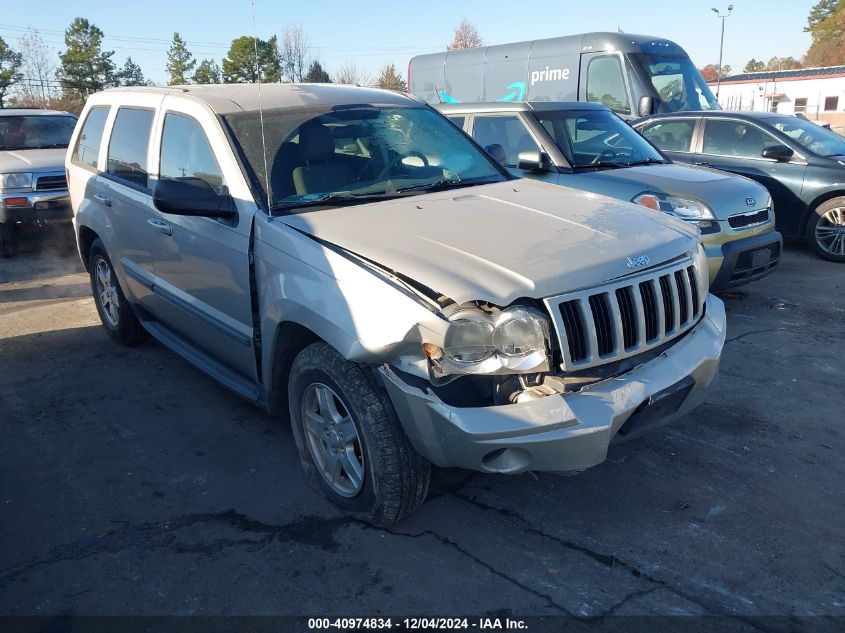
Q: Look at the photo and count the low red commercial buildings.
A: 1